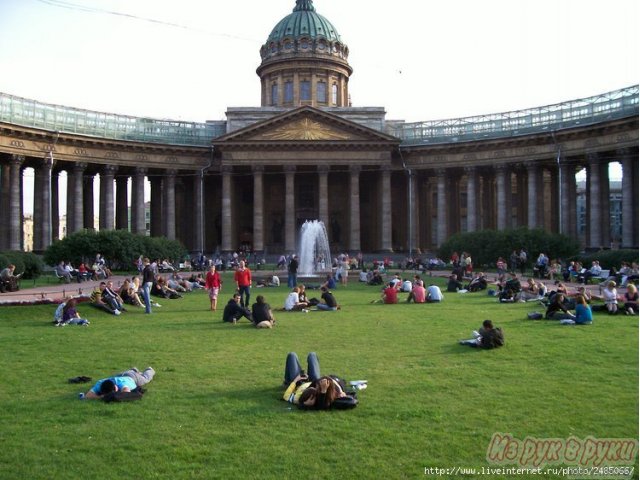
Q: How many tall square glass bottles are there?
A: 0